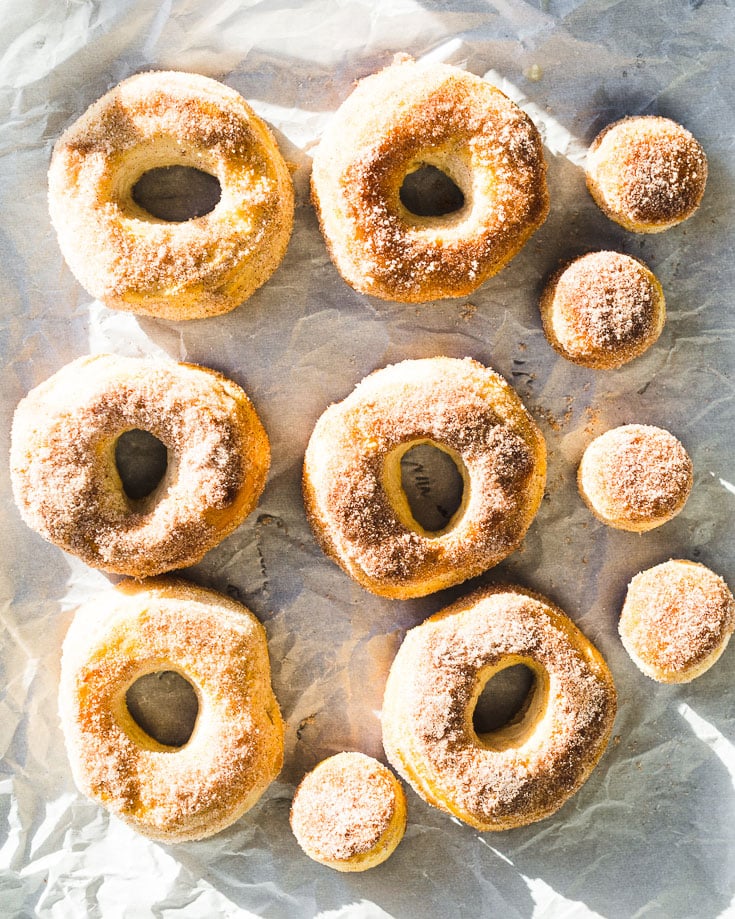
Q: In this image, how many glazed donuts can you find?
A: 0